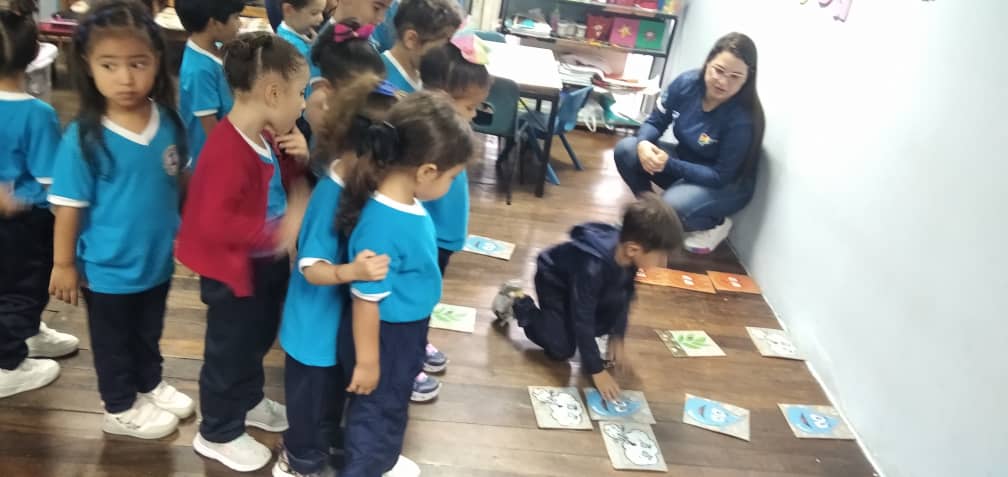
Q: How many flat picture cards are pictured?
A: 12